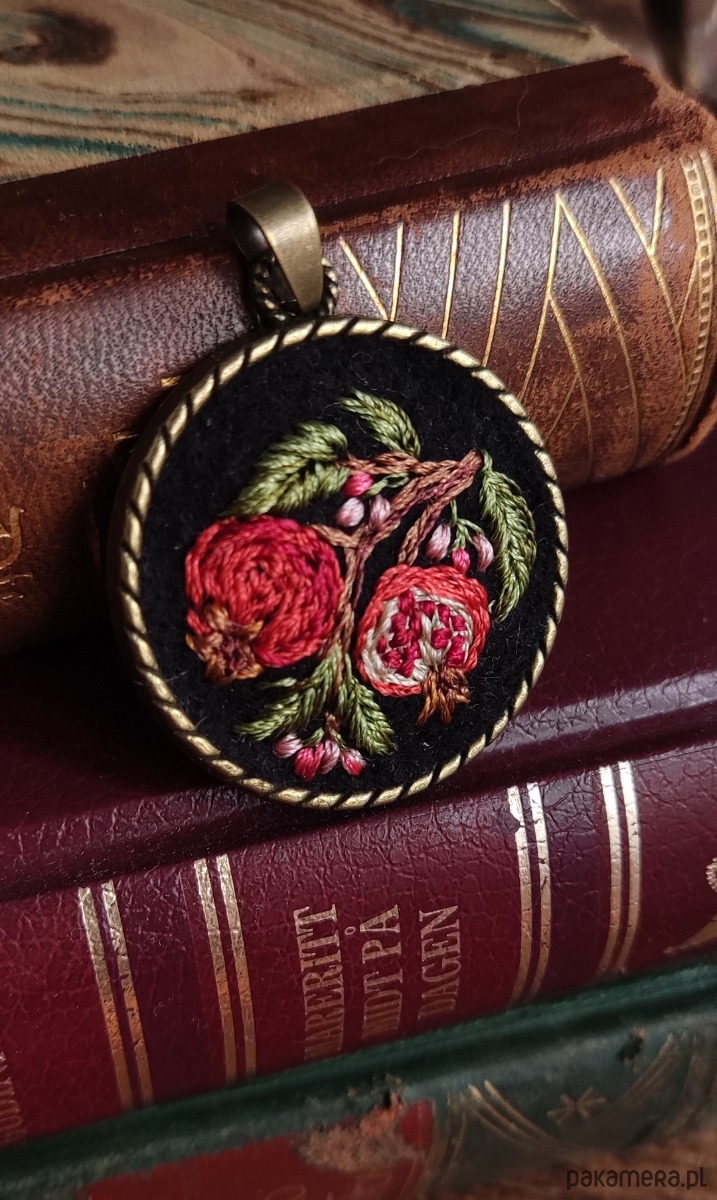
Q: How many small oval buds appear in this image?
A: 10